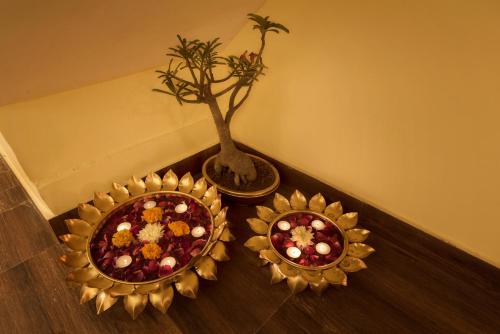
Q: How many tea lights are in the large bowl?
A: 6